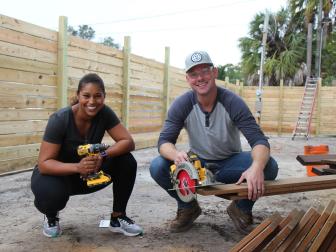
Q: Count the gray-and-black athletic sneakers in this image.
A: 2